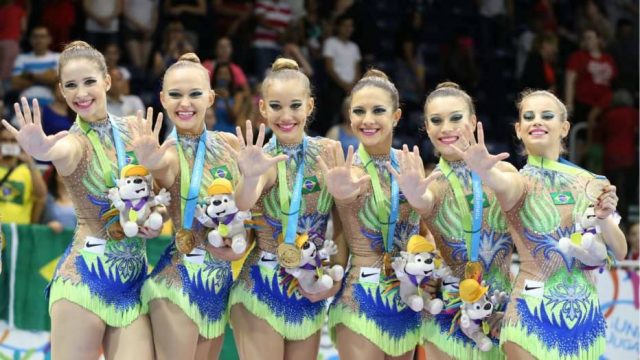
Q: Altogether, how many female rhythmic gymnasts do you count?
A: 6